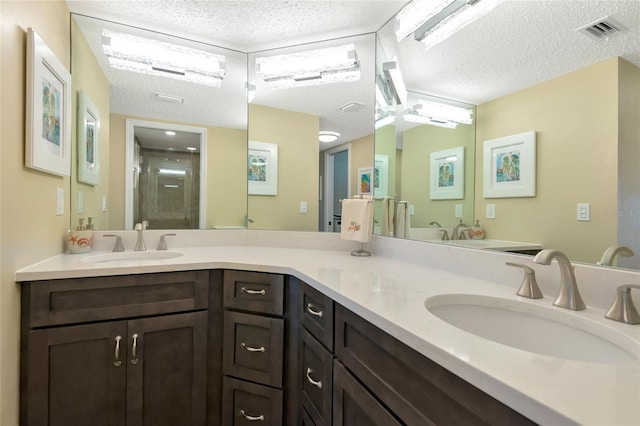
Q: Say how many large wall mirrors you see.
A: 3